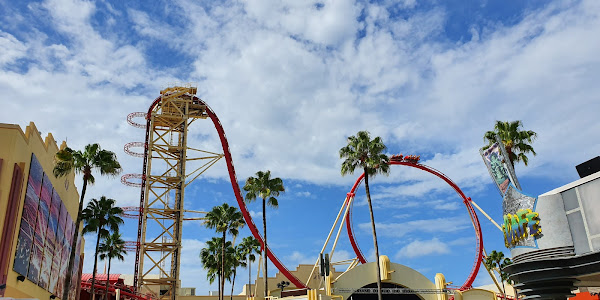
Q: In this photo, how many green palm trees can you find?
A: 11